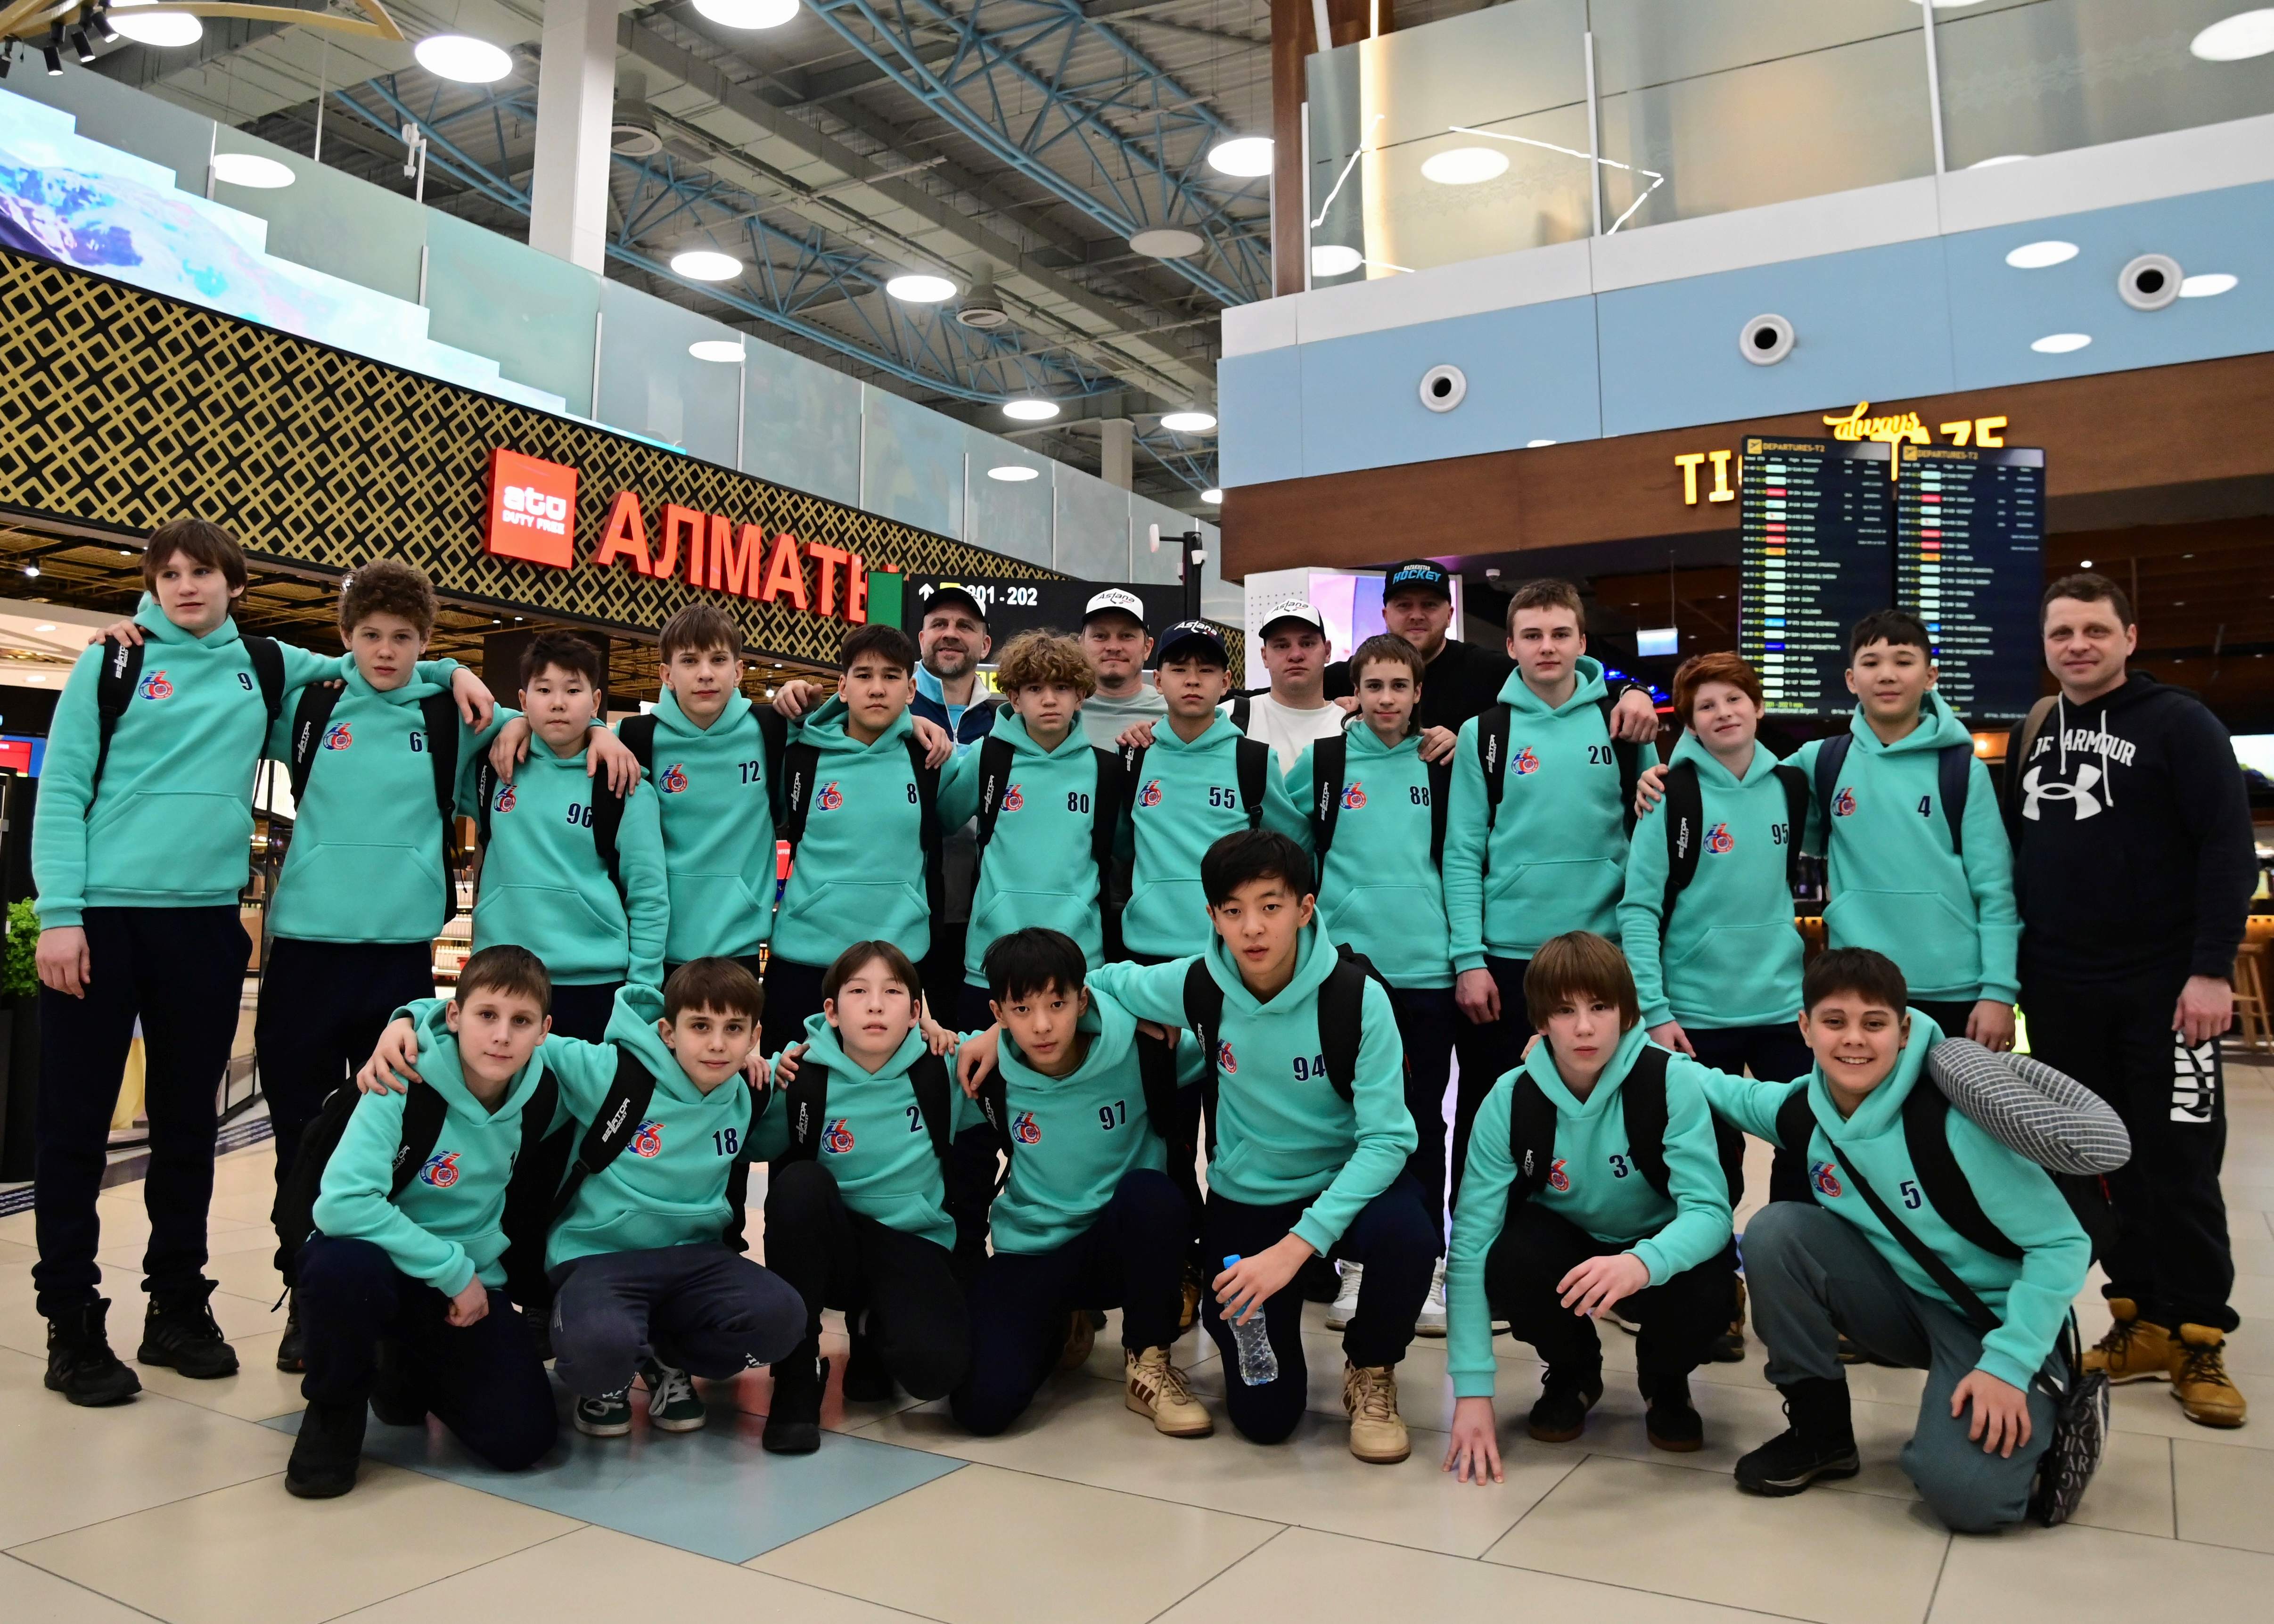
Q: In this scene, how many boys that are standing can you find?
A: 11